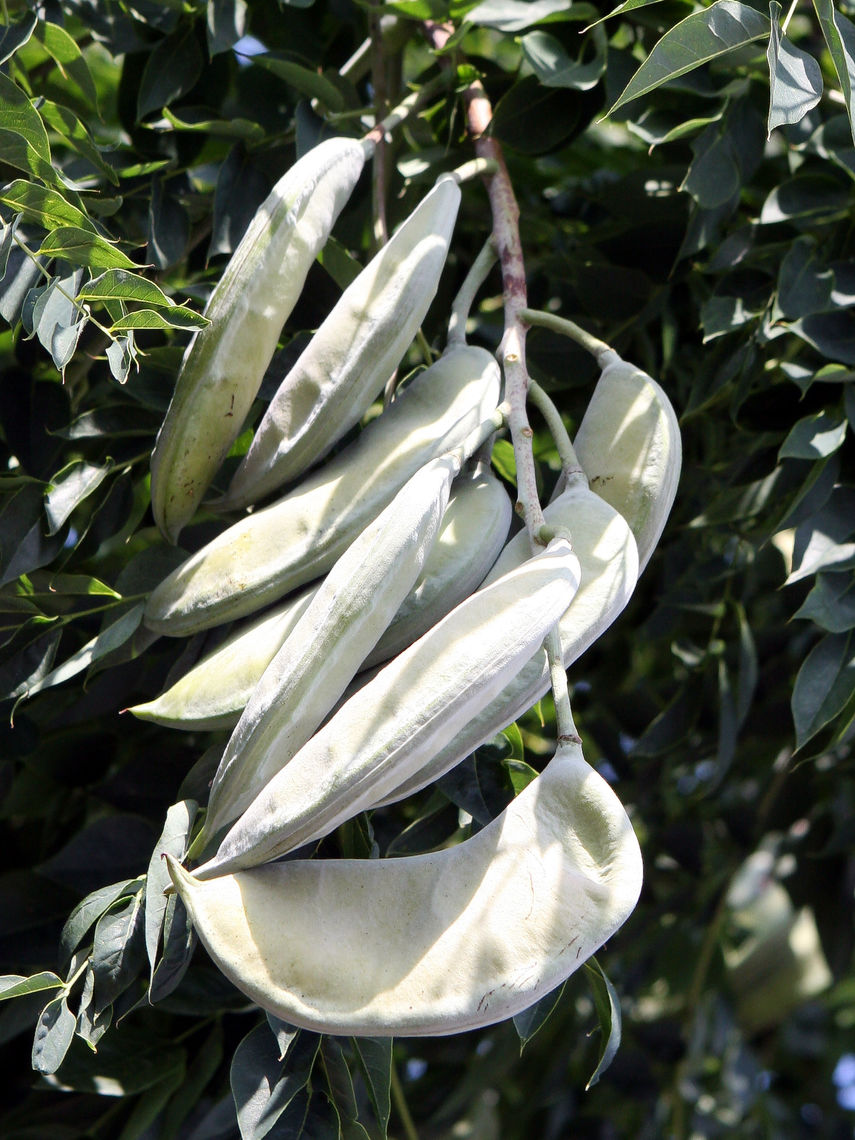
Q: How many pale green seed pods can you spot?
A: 9